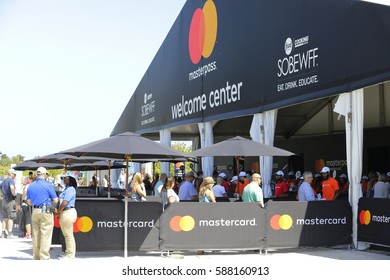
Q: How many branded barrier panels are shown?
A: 4